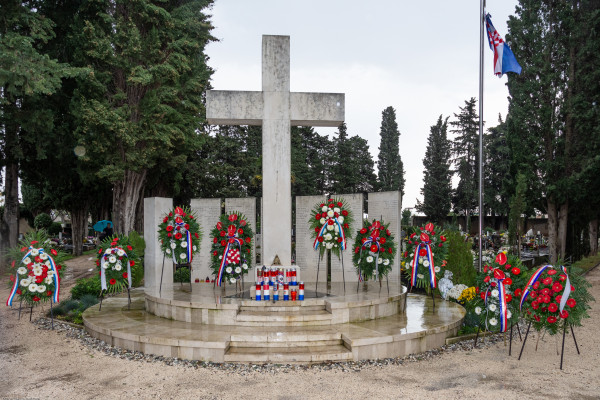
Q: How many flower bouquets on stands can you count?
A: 9